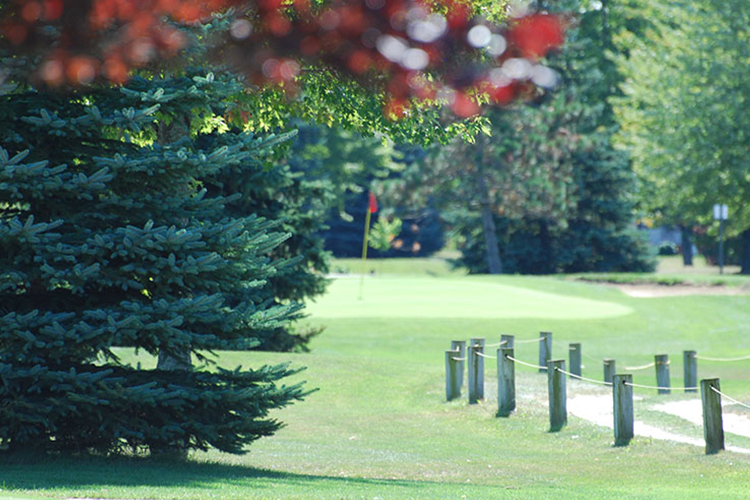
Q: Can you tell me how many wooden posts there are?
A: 14